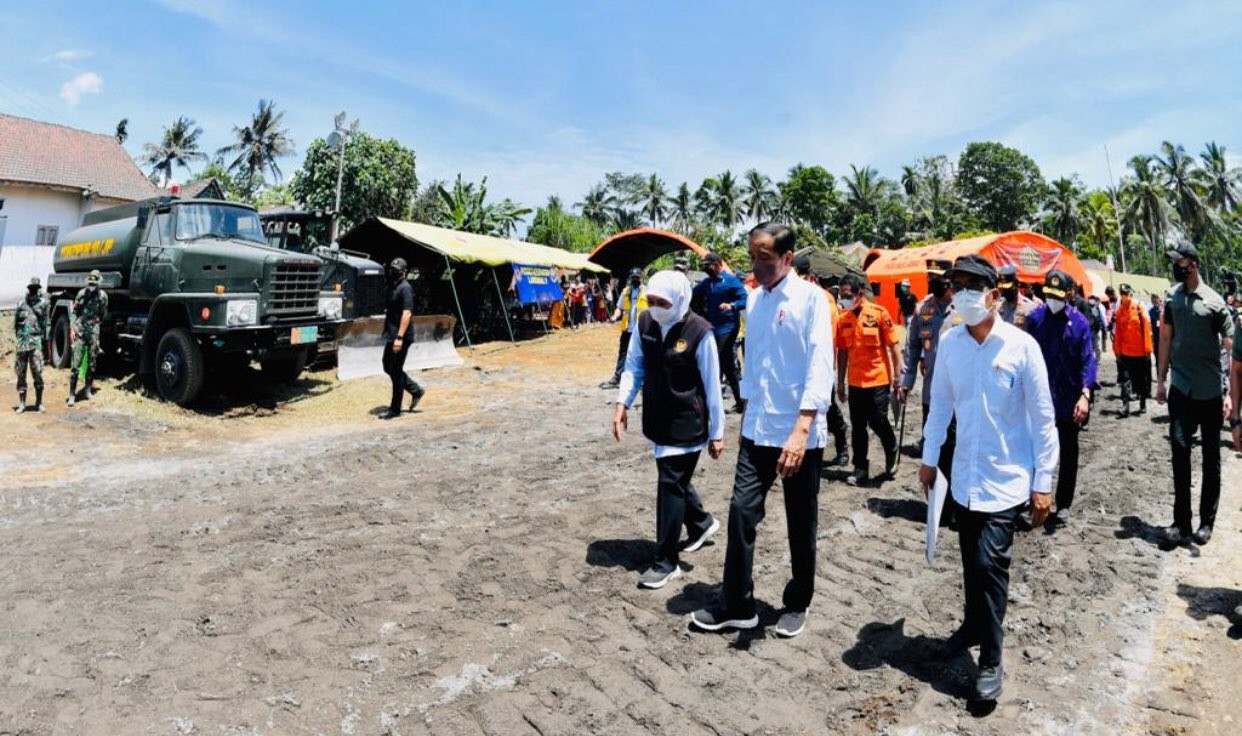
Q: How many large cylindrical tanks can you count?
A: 1